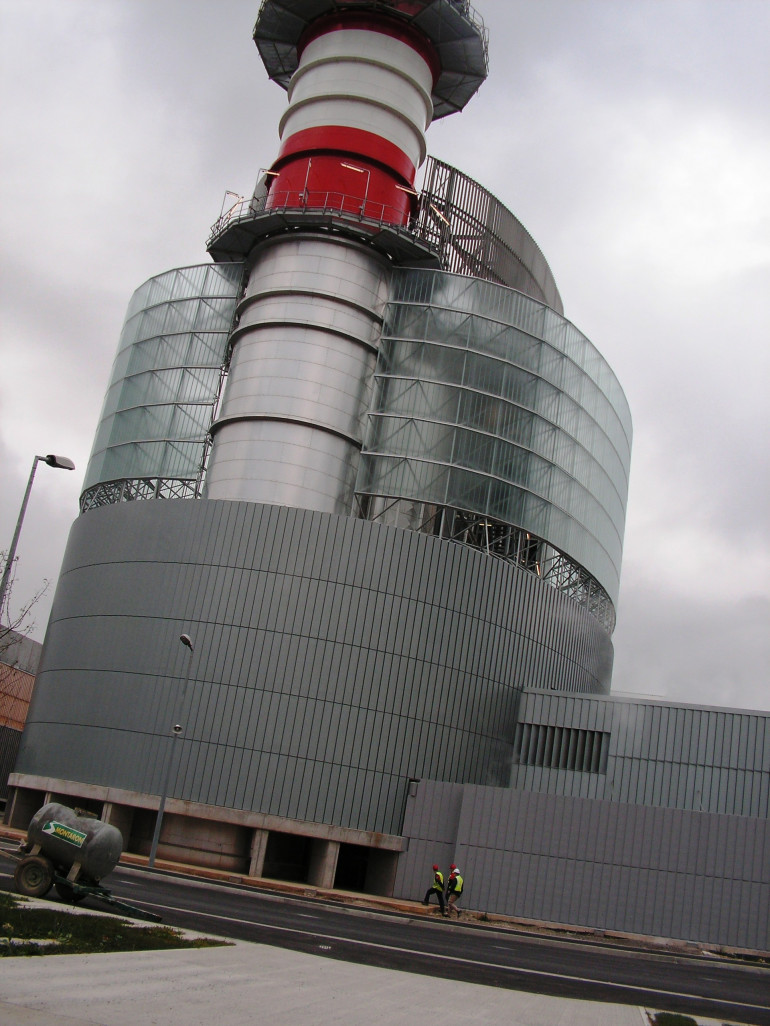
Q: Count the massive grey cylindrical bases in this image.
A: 1